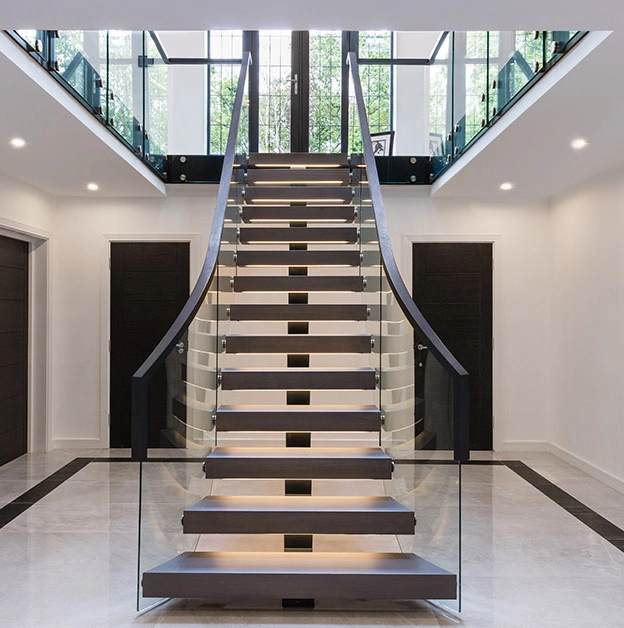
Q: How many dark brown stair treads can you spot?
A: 14